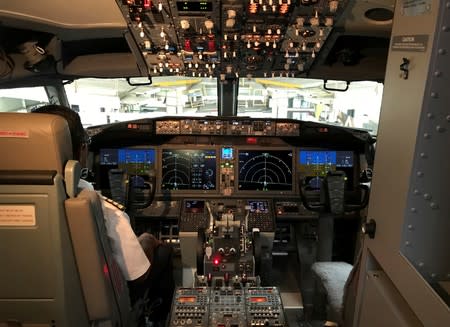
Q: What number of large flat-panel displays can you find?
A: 4